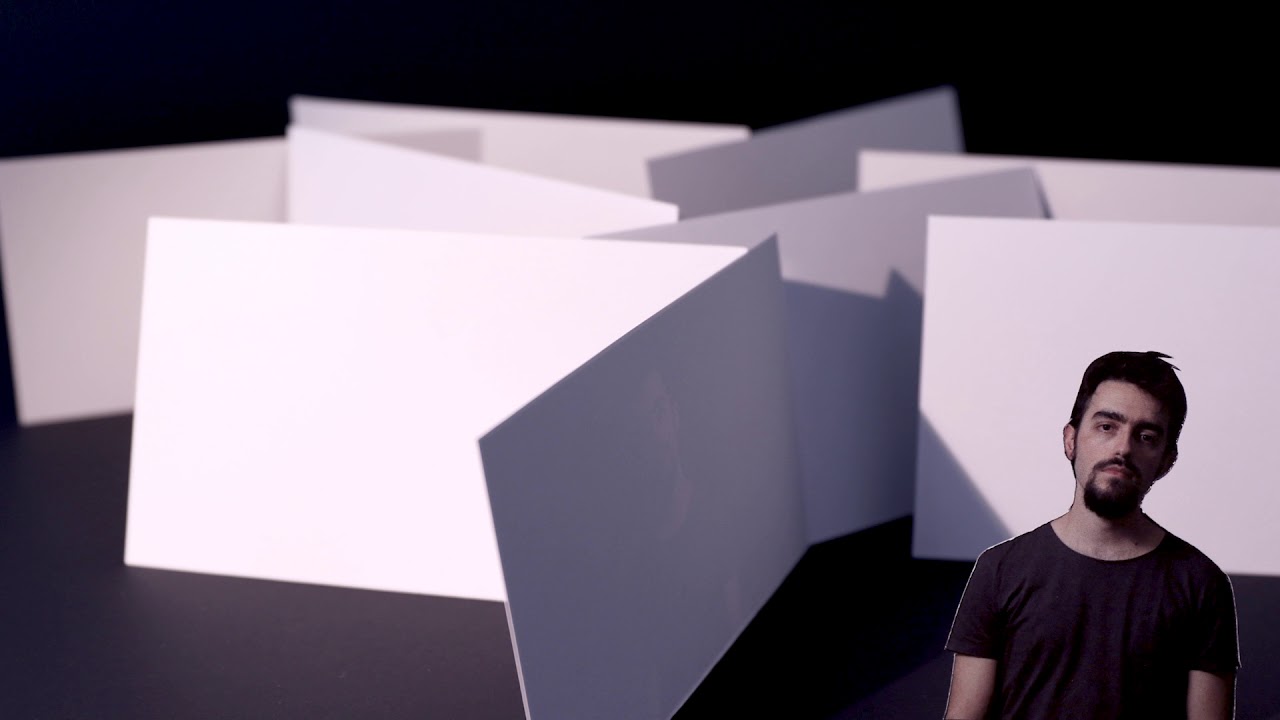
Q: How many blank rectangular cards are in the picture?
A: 9